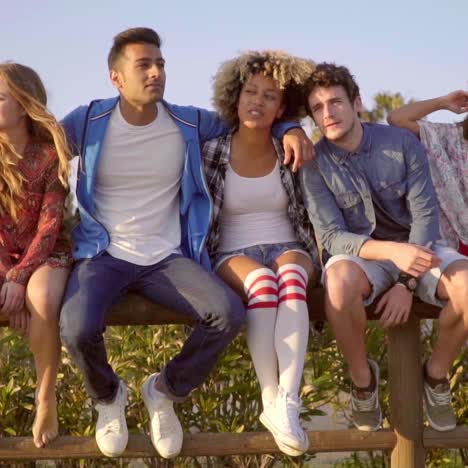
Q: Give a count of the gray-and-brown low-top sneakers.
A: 2